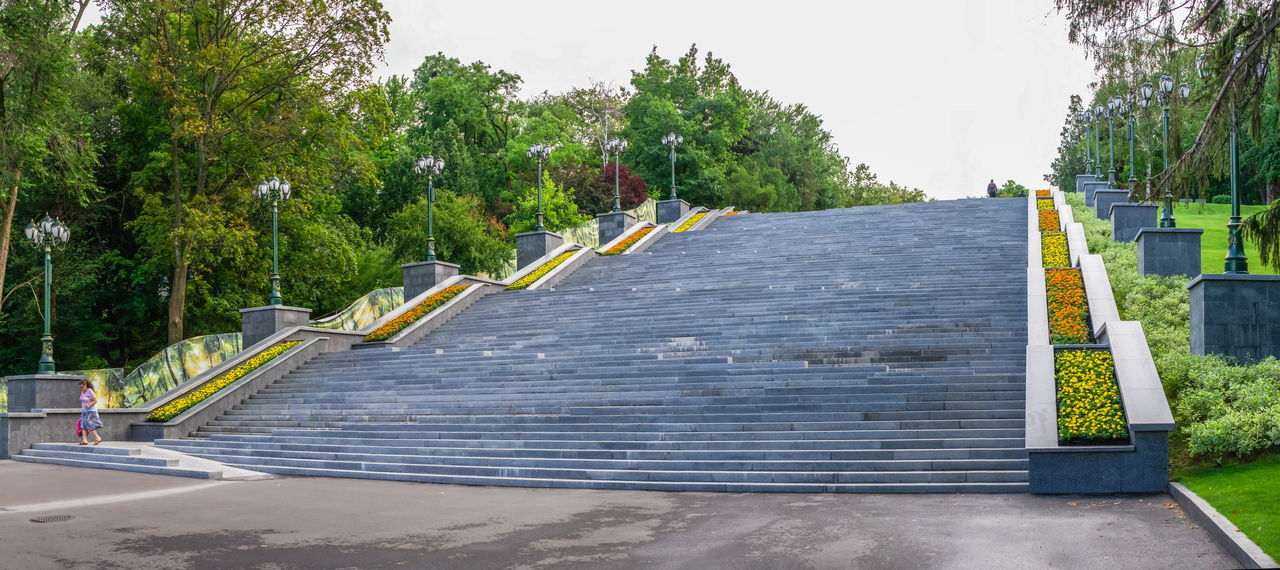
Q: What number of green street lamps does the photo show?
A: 12